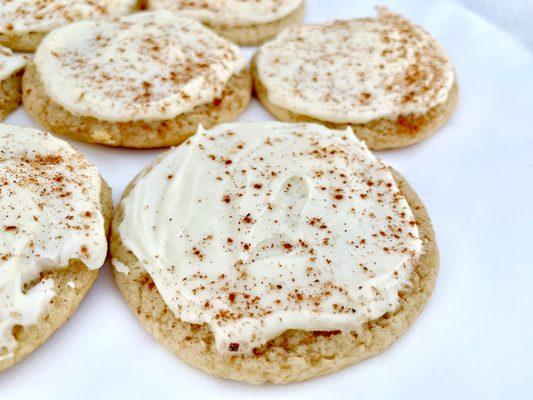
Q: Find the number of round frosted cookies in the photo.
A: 7